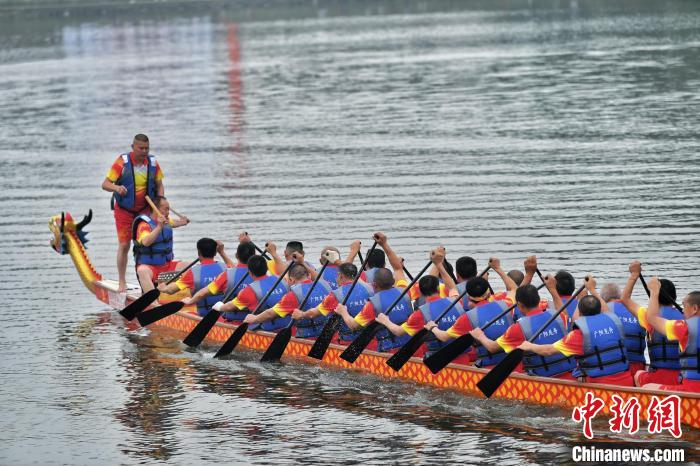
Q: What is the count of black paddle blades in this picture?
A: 10